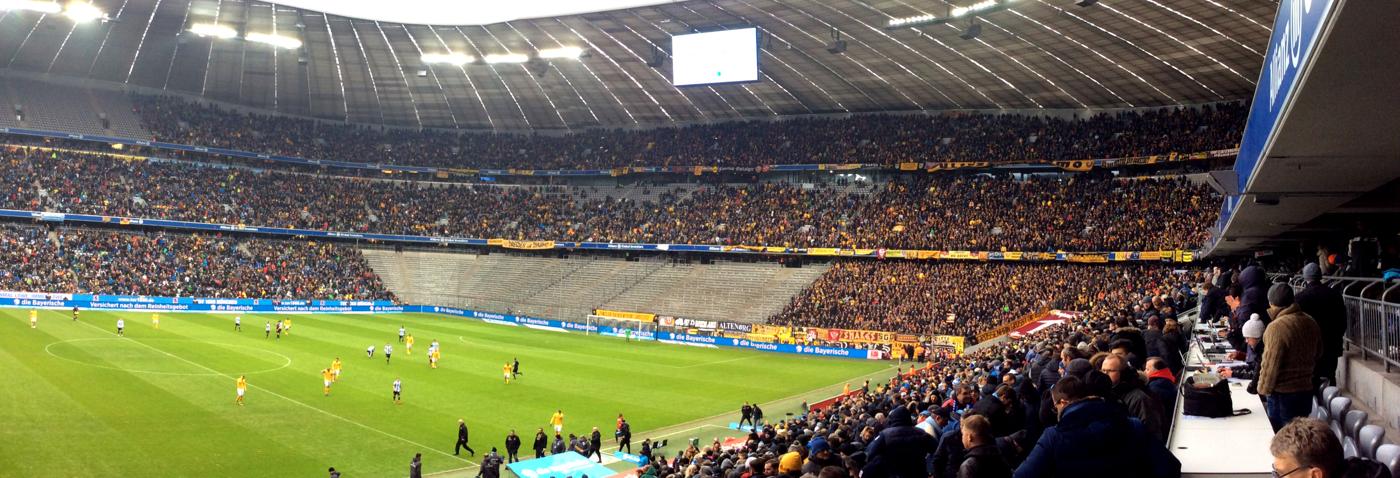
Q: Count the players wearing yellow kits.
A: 10